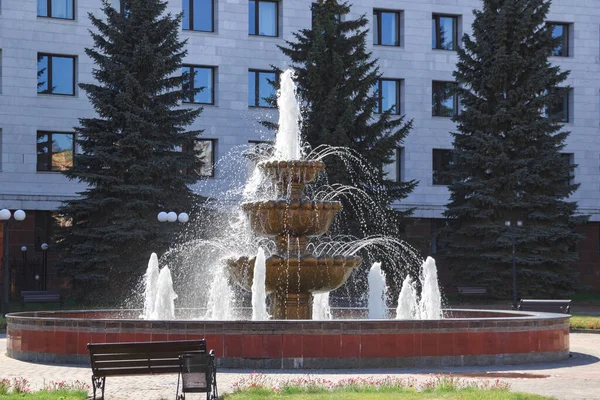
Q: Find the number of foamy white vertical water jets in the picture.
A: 9